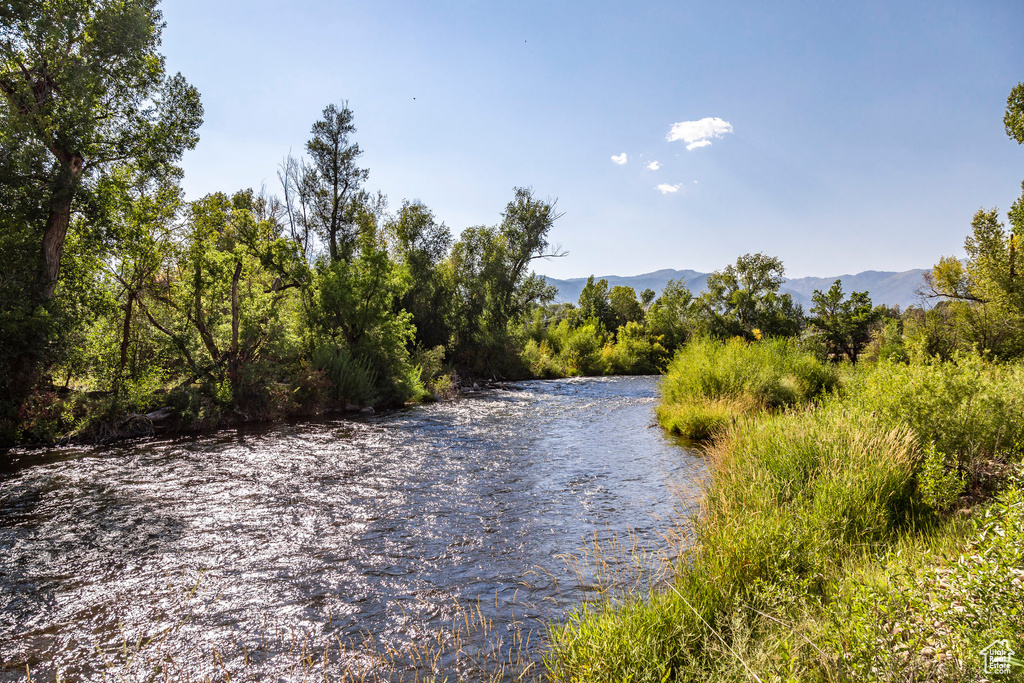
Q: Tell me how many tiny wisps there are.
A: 3